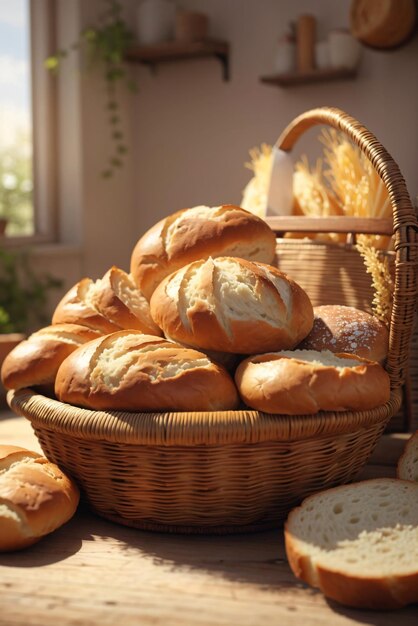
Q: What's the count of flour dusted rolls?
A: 1